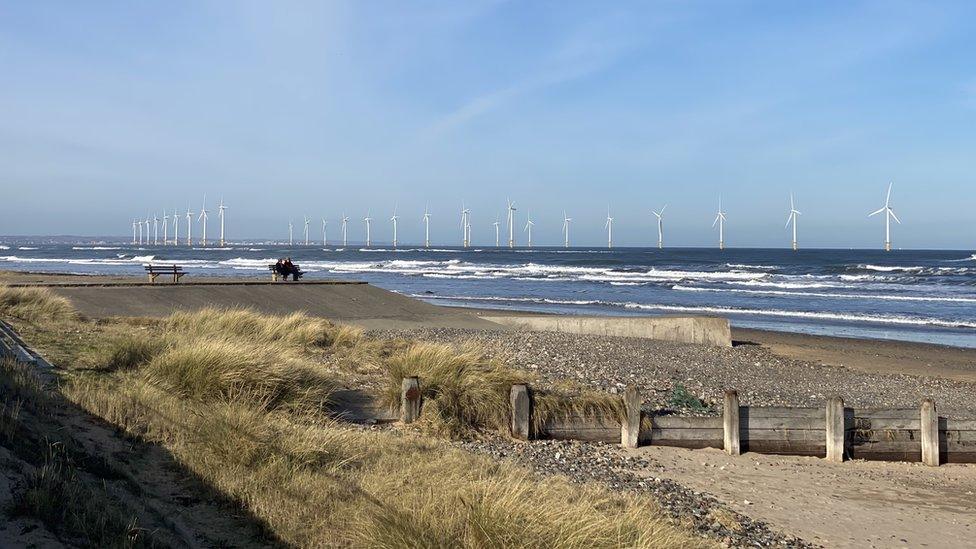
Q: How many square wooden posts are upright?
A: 6